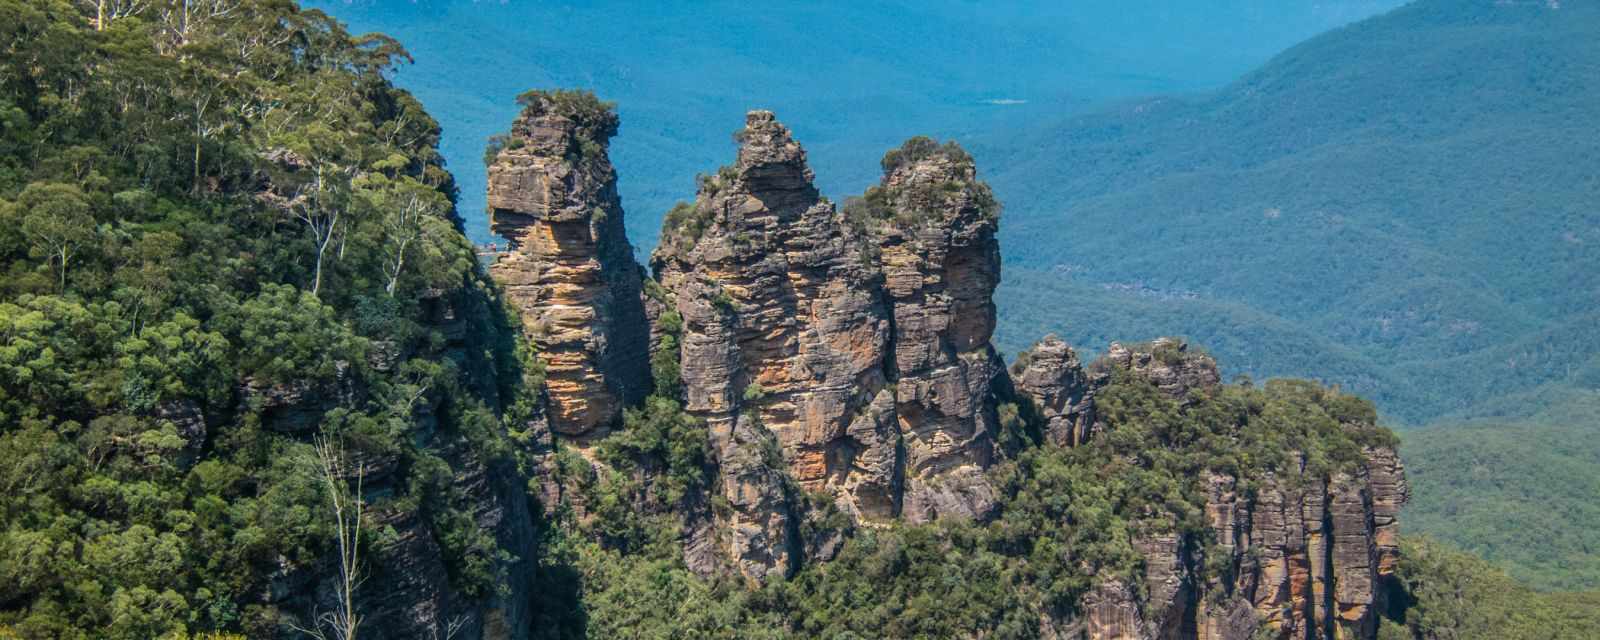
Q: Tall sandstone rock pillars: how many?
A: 3